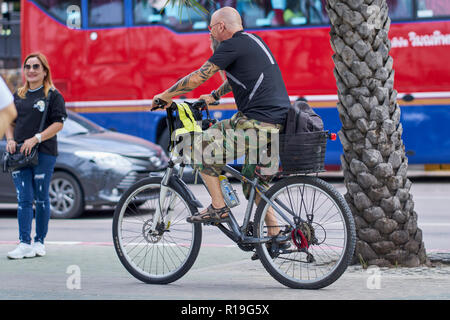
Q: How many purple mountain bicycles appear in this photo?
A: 0